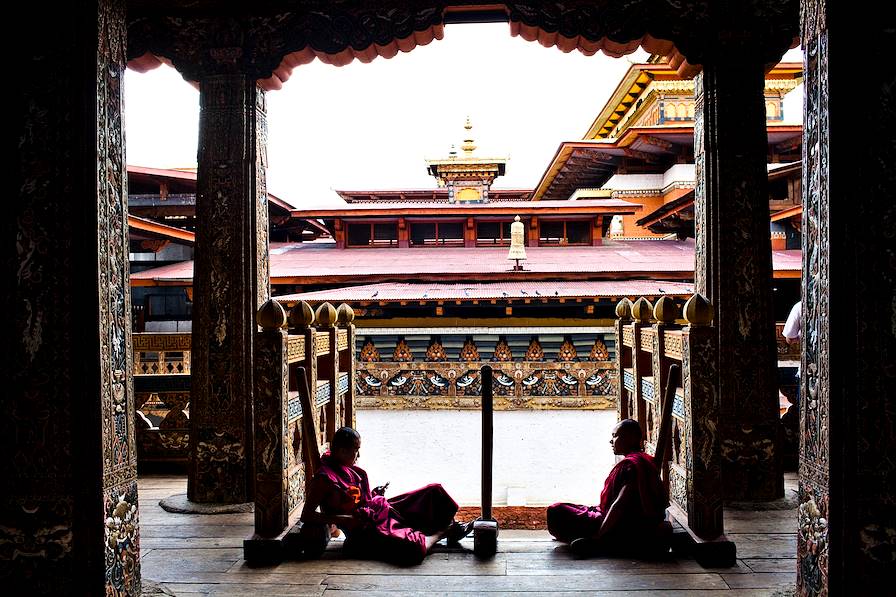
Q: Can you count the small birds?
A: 9